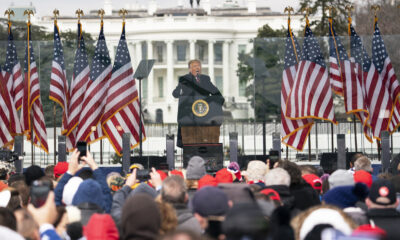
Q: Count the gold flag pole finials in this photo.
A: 11